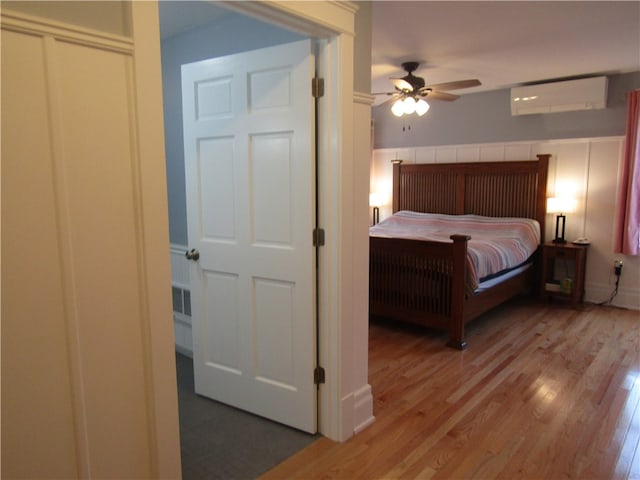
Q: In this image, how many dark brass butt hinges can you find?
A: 3